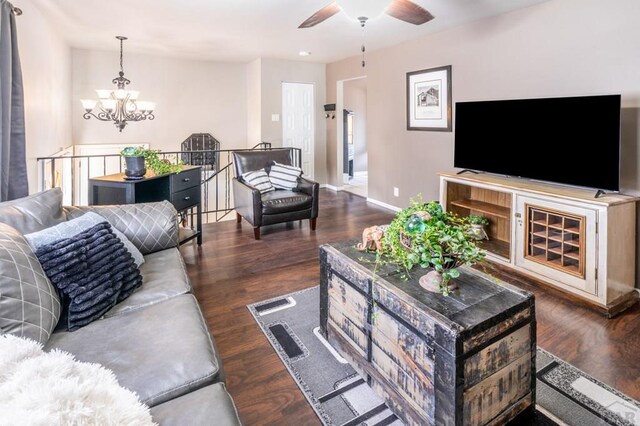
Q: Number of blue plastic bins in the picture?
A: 0